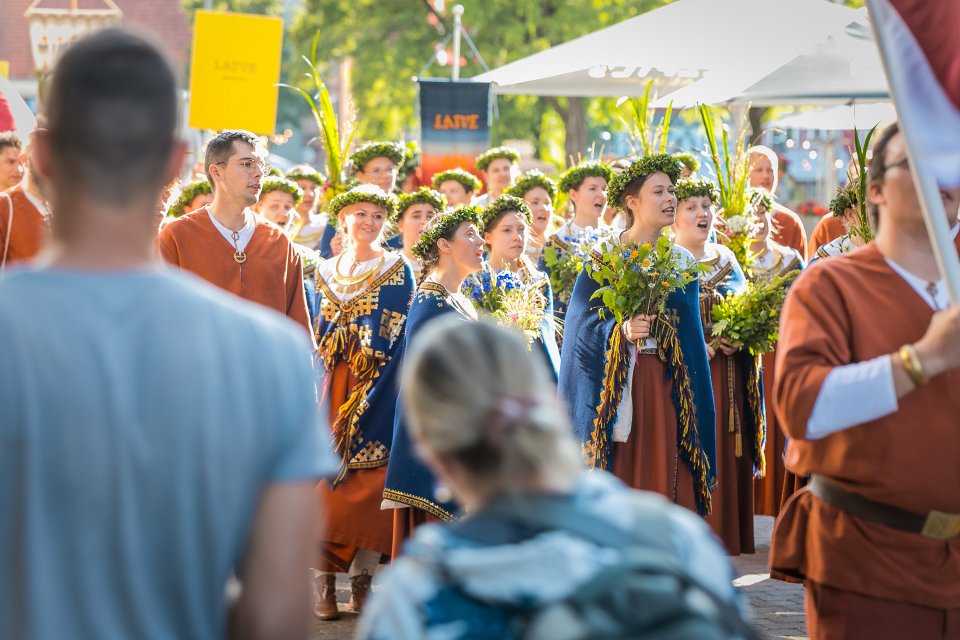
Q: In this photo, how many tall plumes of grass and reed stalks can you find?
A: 4